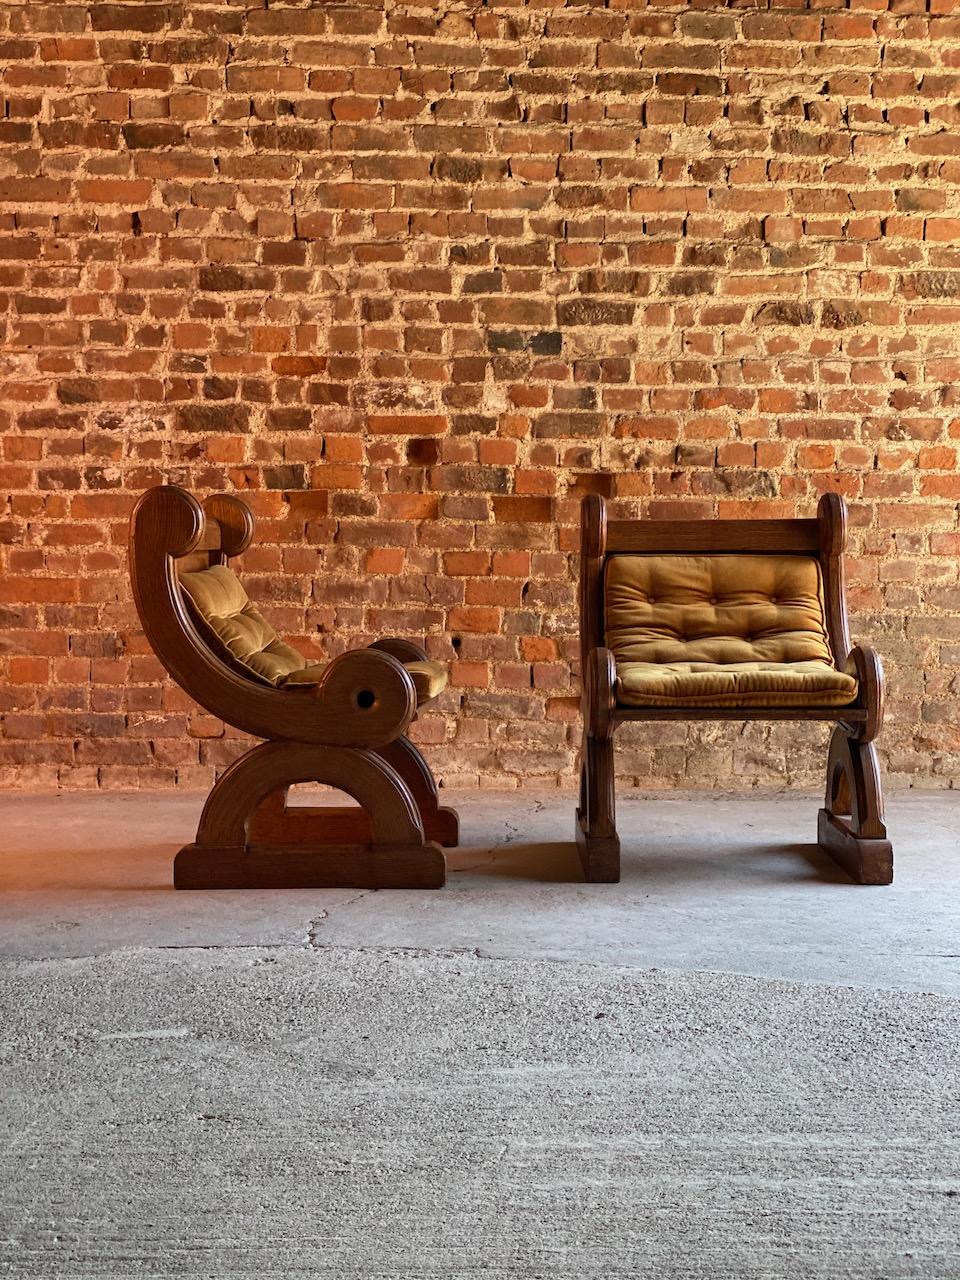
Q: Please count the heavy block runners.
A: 4